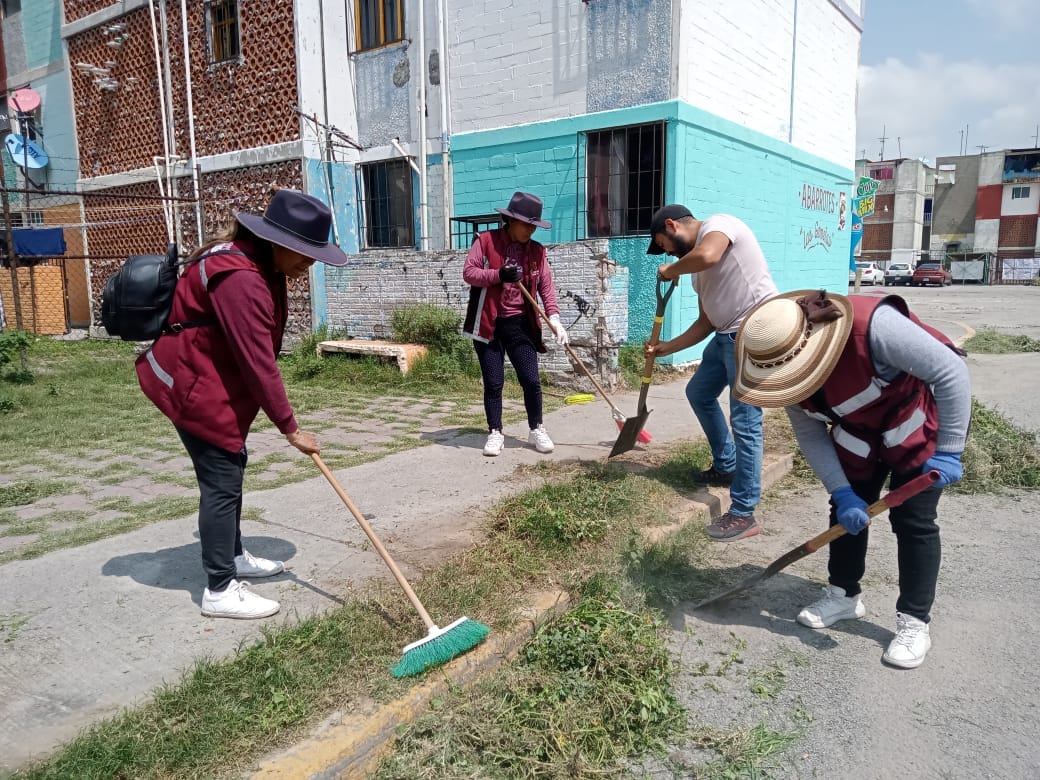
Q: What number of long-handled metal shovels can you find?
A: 2